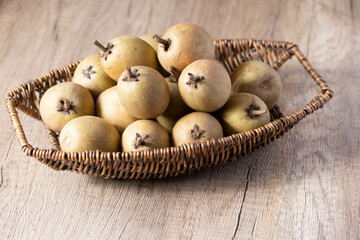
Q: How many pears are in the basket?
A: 14